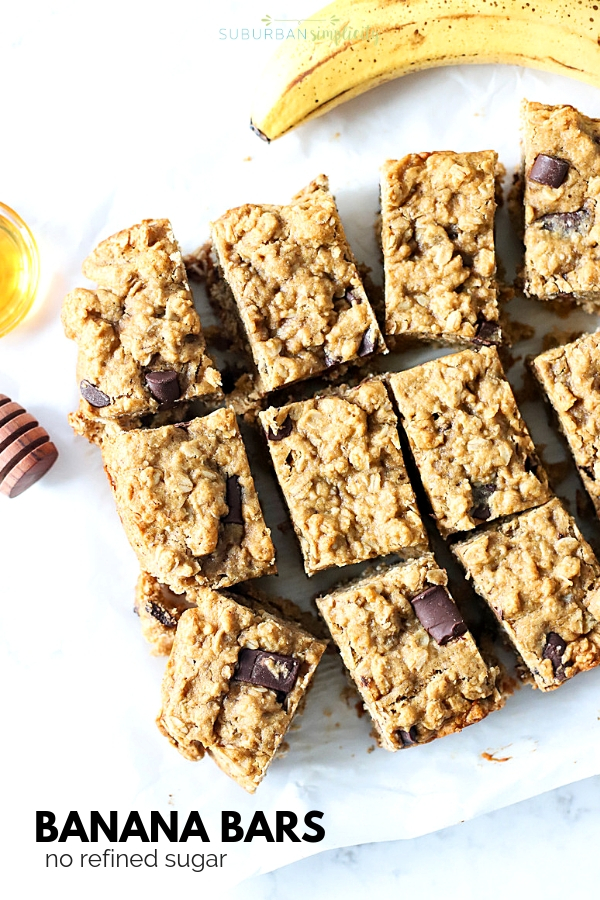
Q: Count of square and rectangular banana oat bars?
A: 11